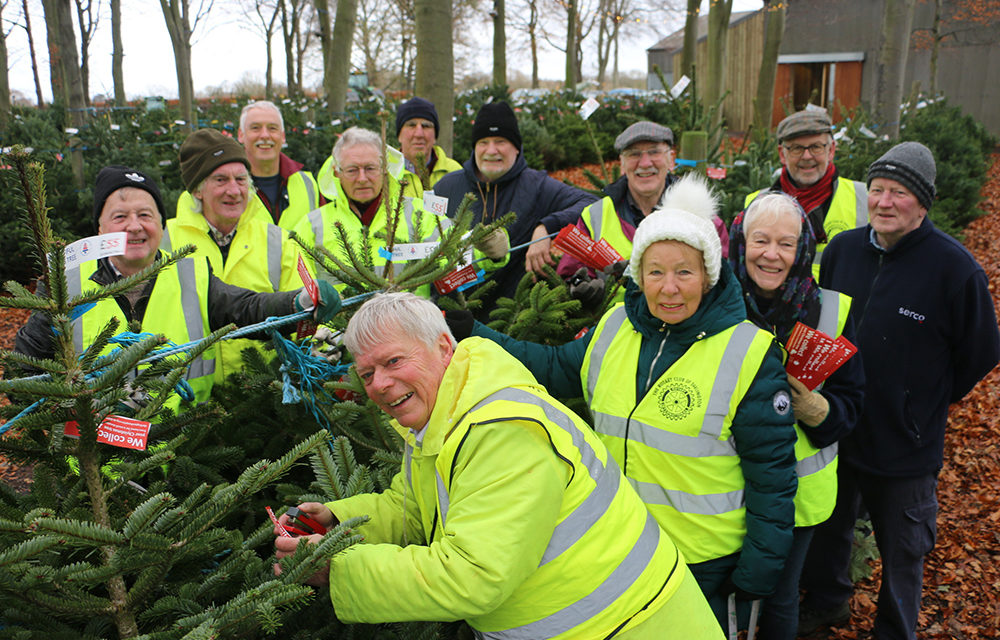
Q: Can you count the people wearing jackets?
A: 12